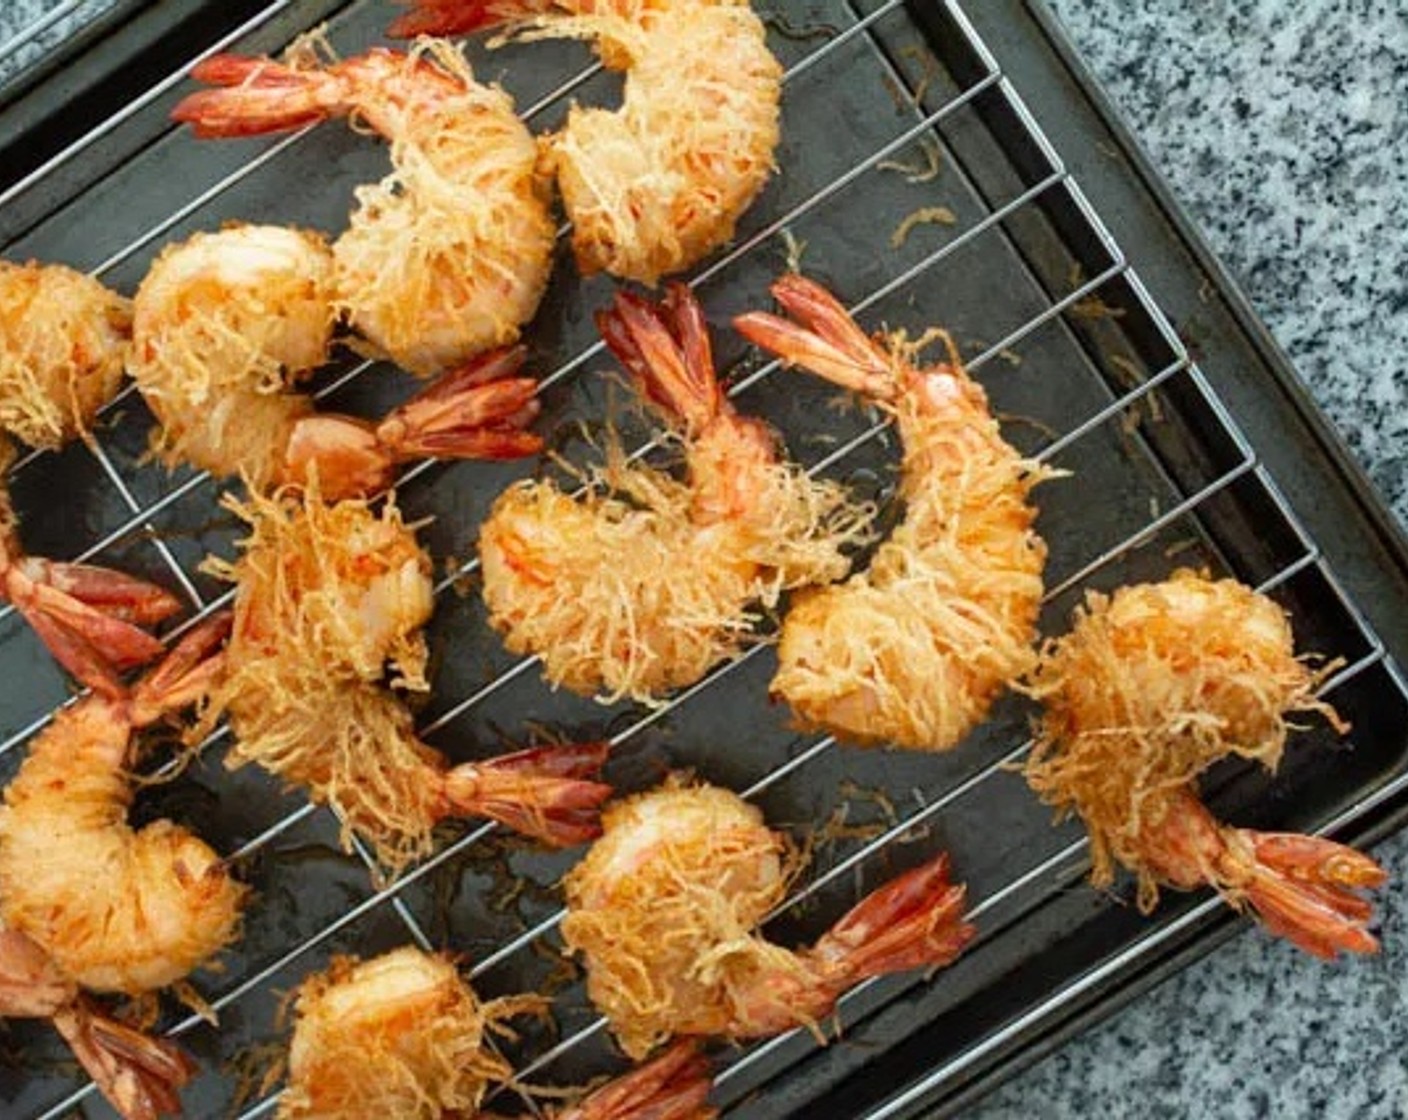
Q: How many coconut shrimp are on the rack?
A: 12